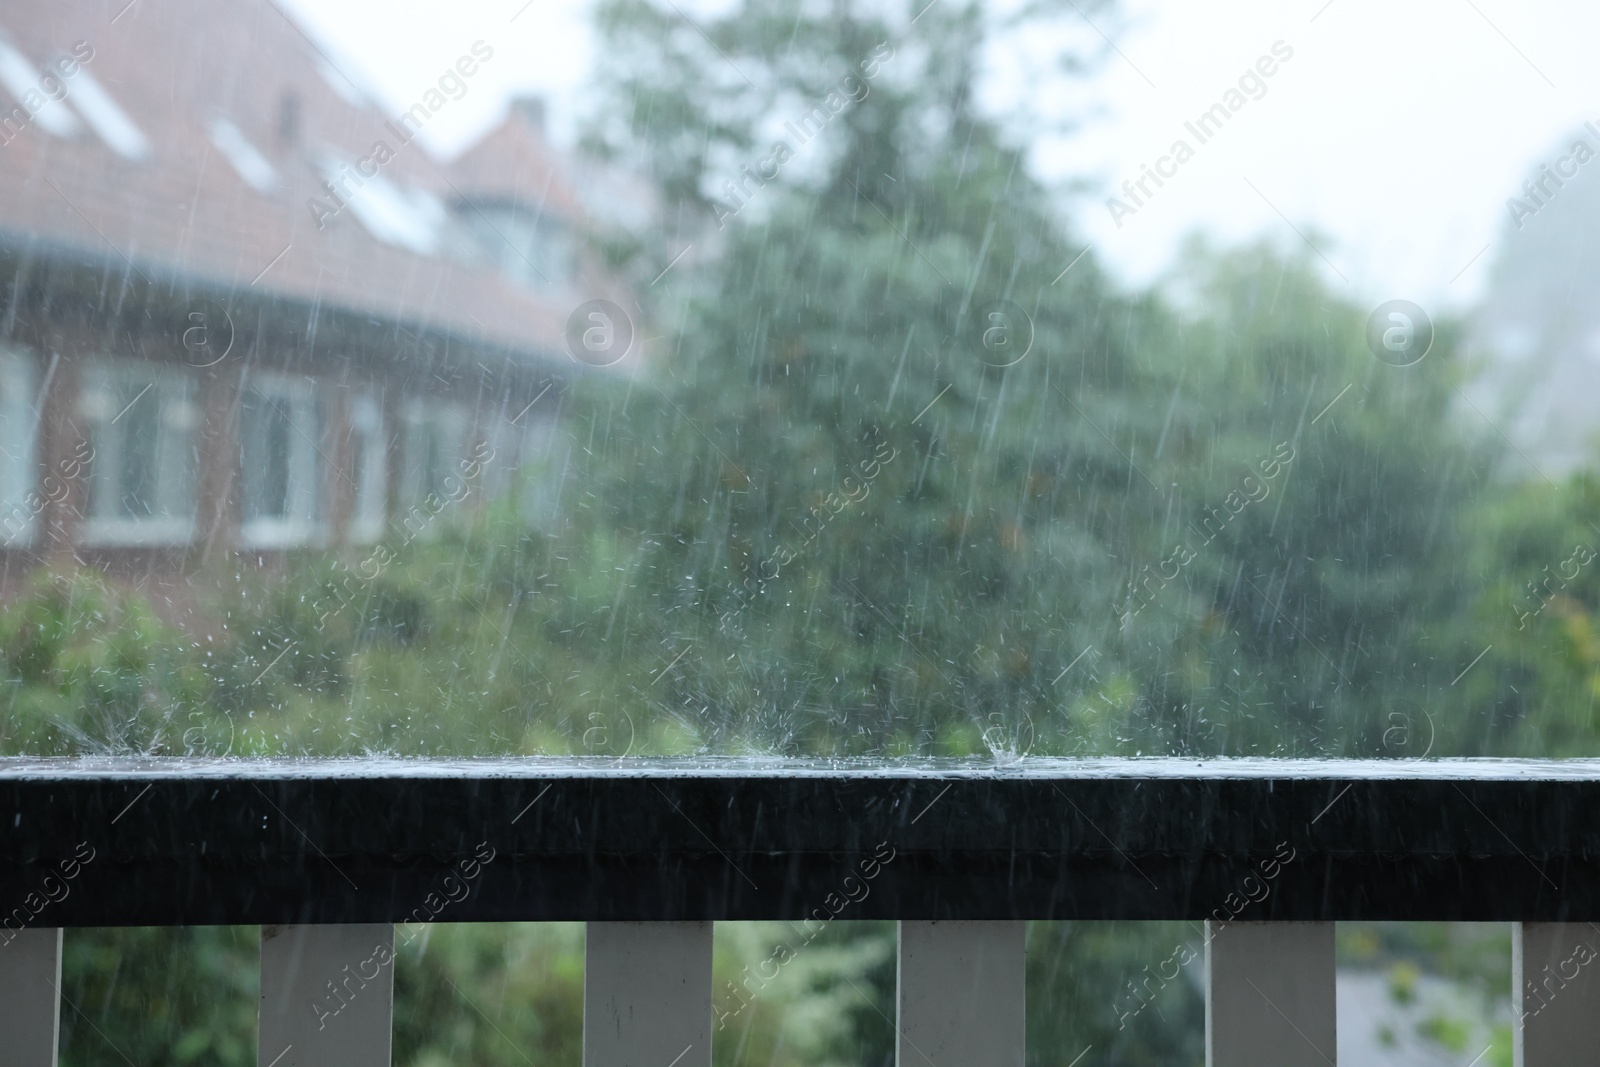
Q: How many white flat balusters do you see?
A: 6